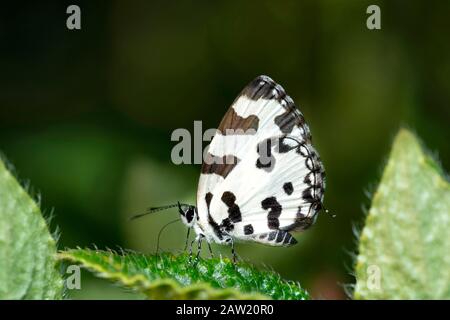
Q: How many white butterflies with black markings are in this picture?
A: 1